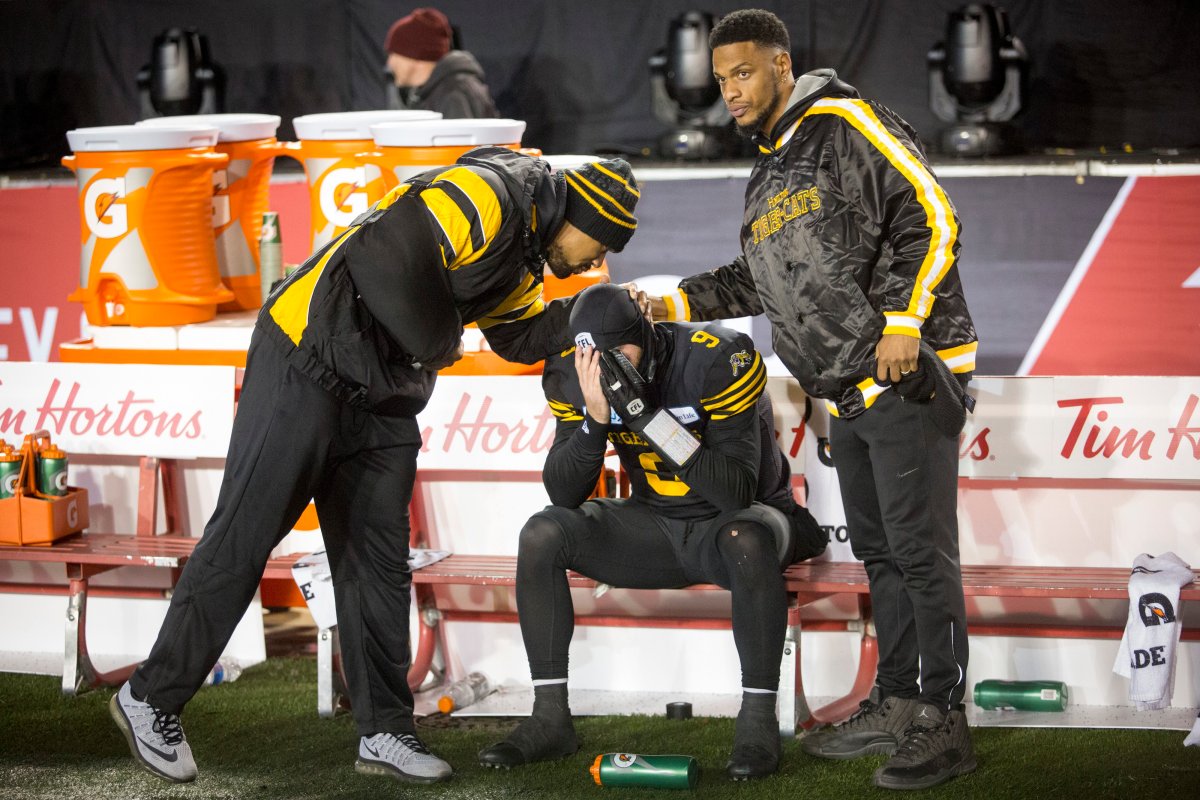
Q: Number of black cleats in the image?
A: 2